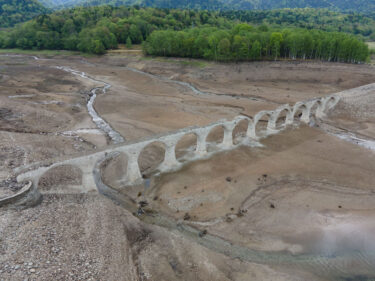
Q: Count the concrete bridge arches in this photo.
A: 11